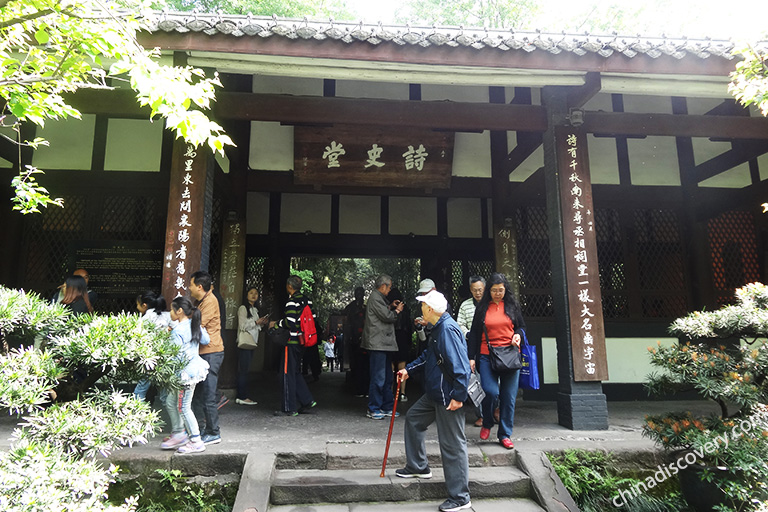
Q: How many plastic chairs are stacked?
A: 0